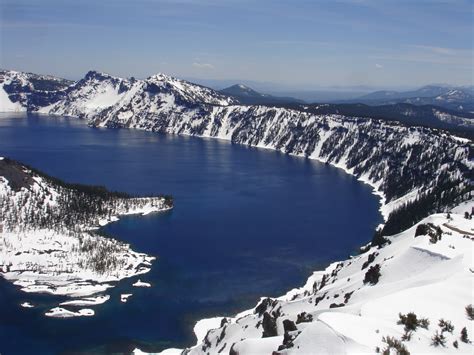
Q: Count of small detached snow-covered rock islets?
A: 5